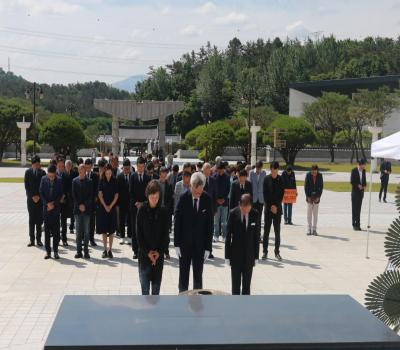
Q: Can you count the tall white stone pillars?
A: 3